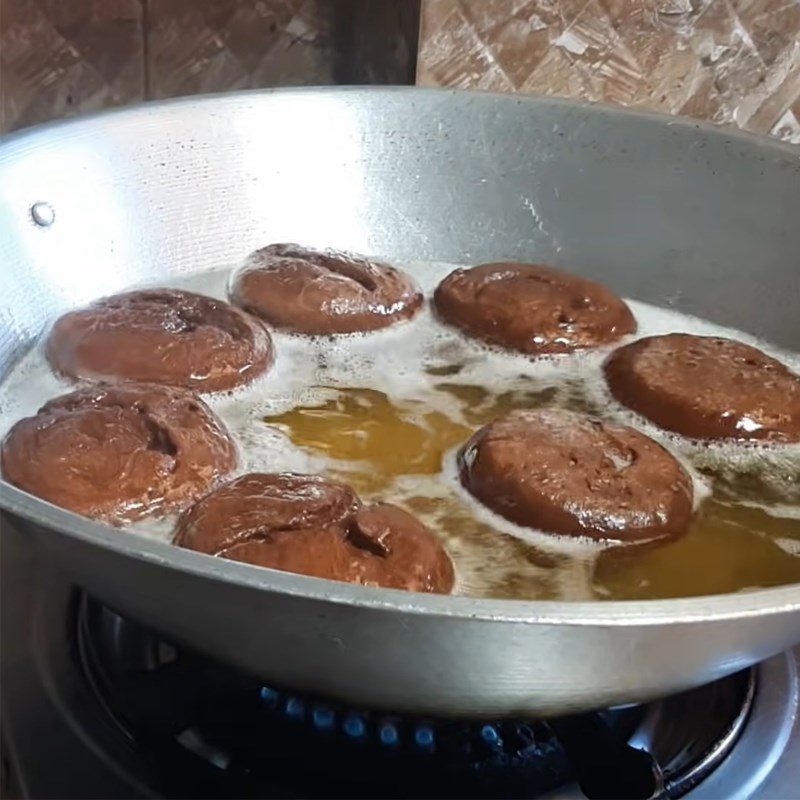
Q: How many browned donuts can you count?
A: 7